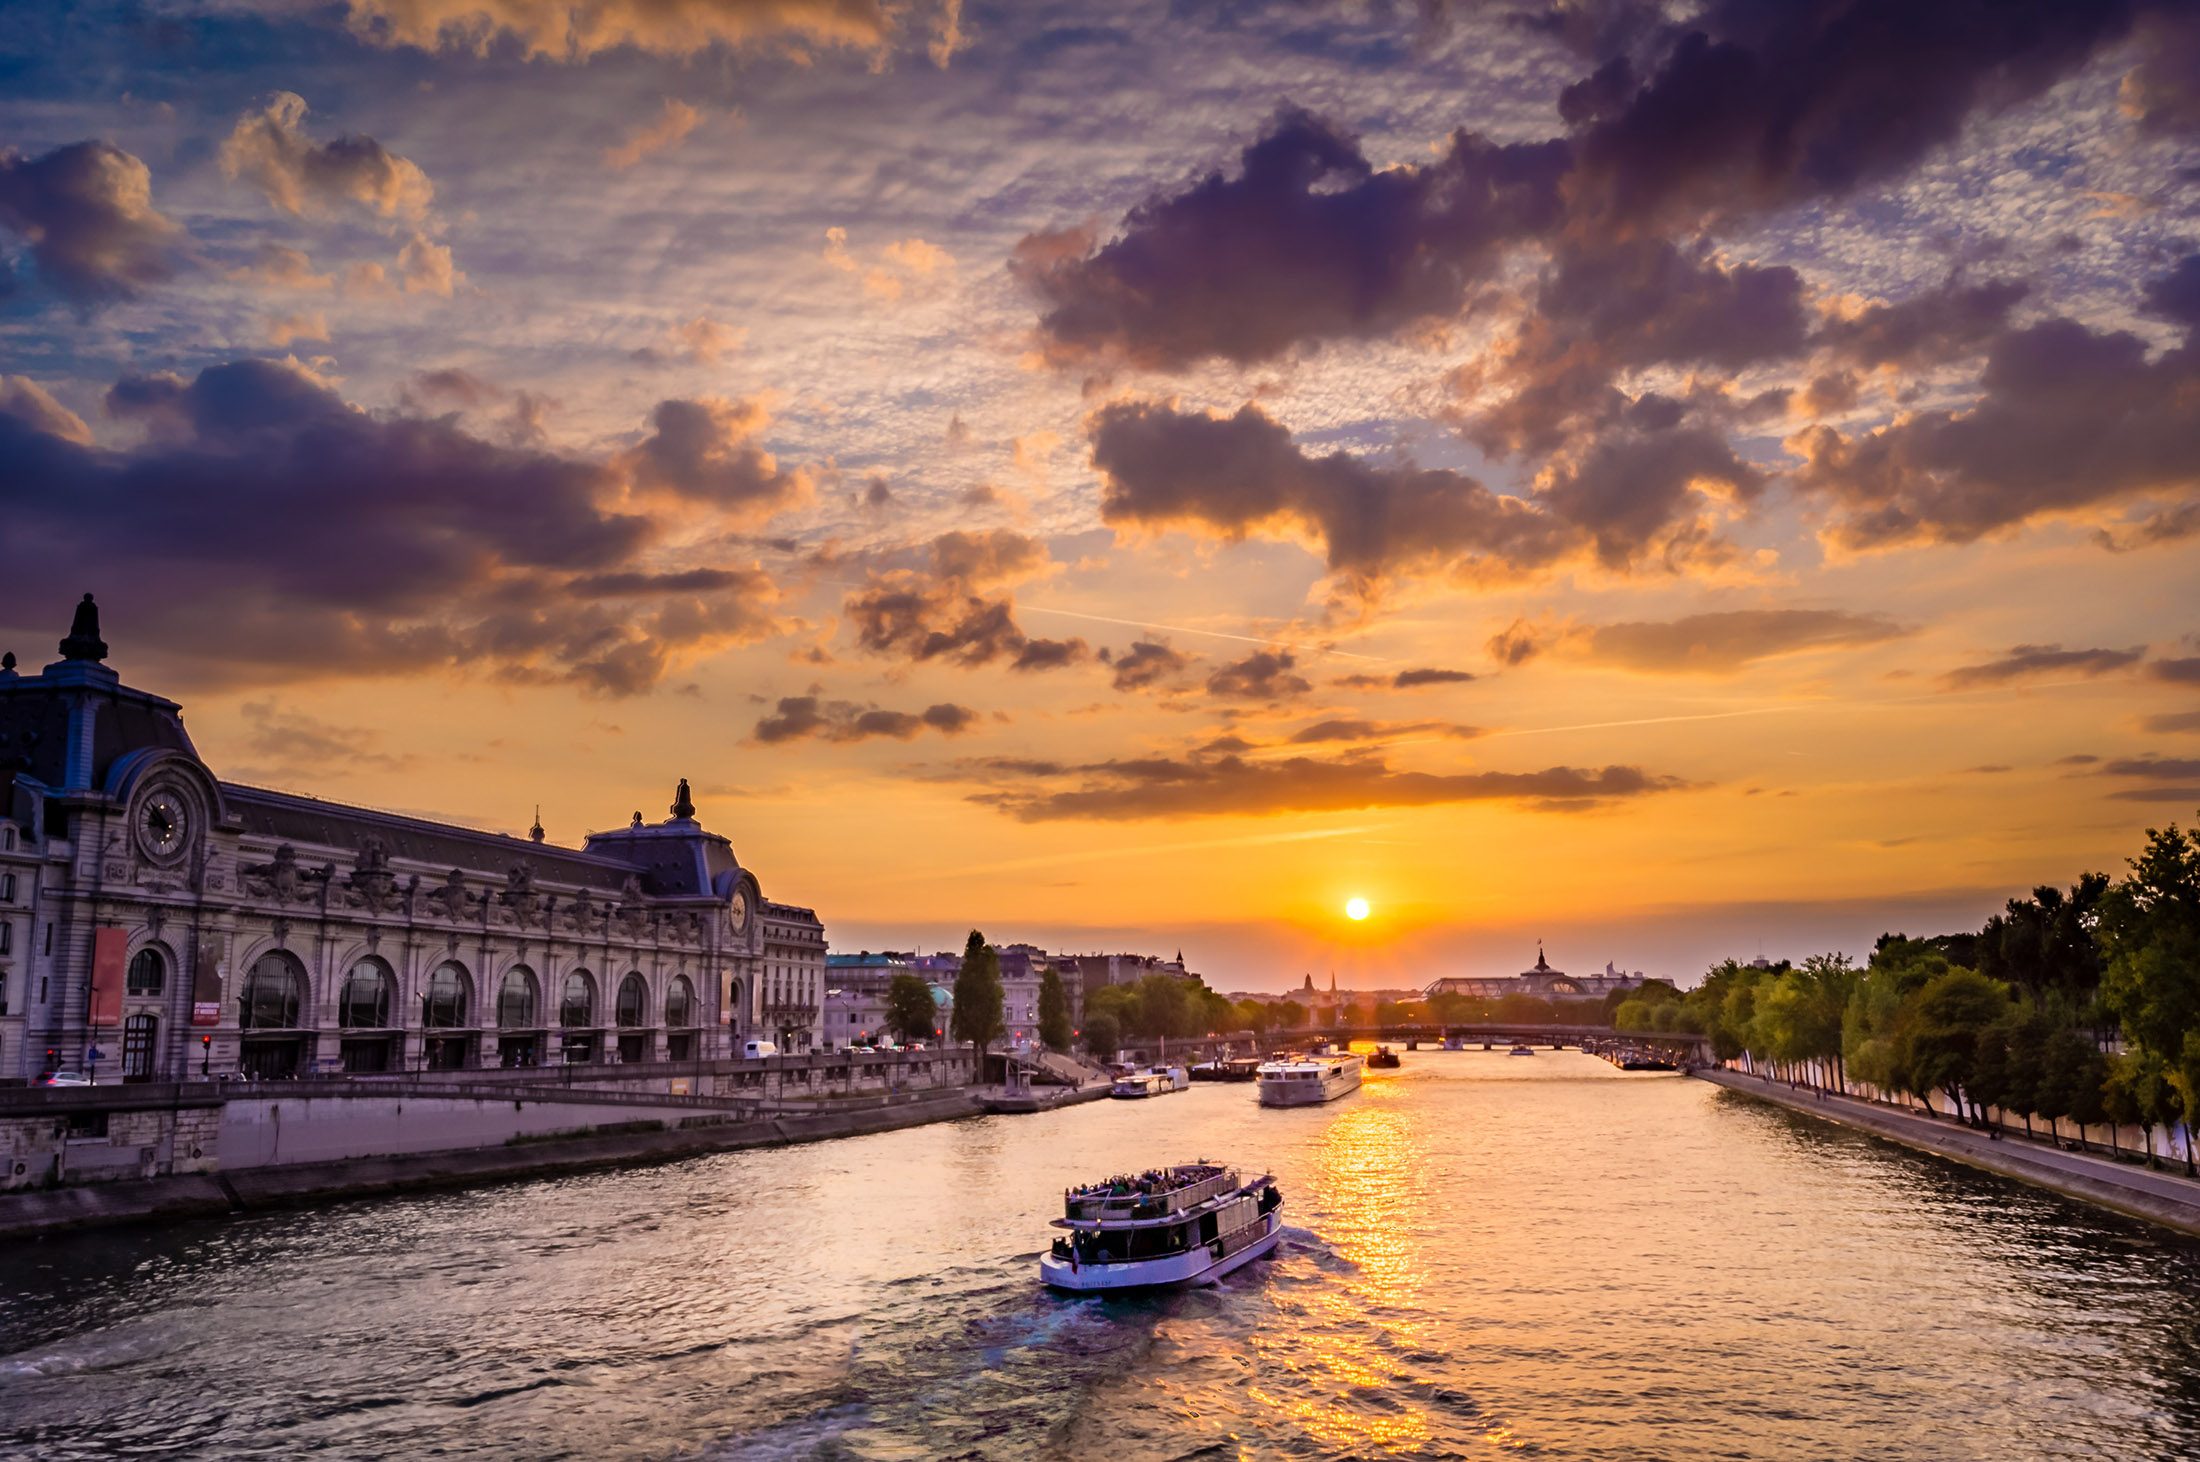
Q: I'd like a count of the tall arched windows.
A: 7